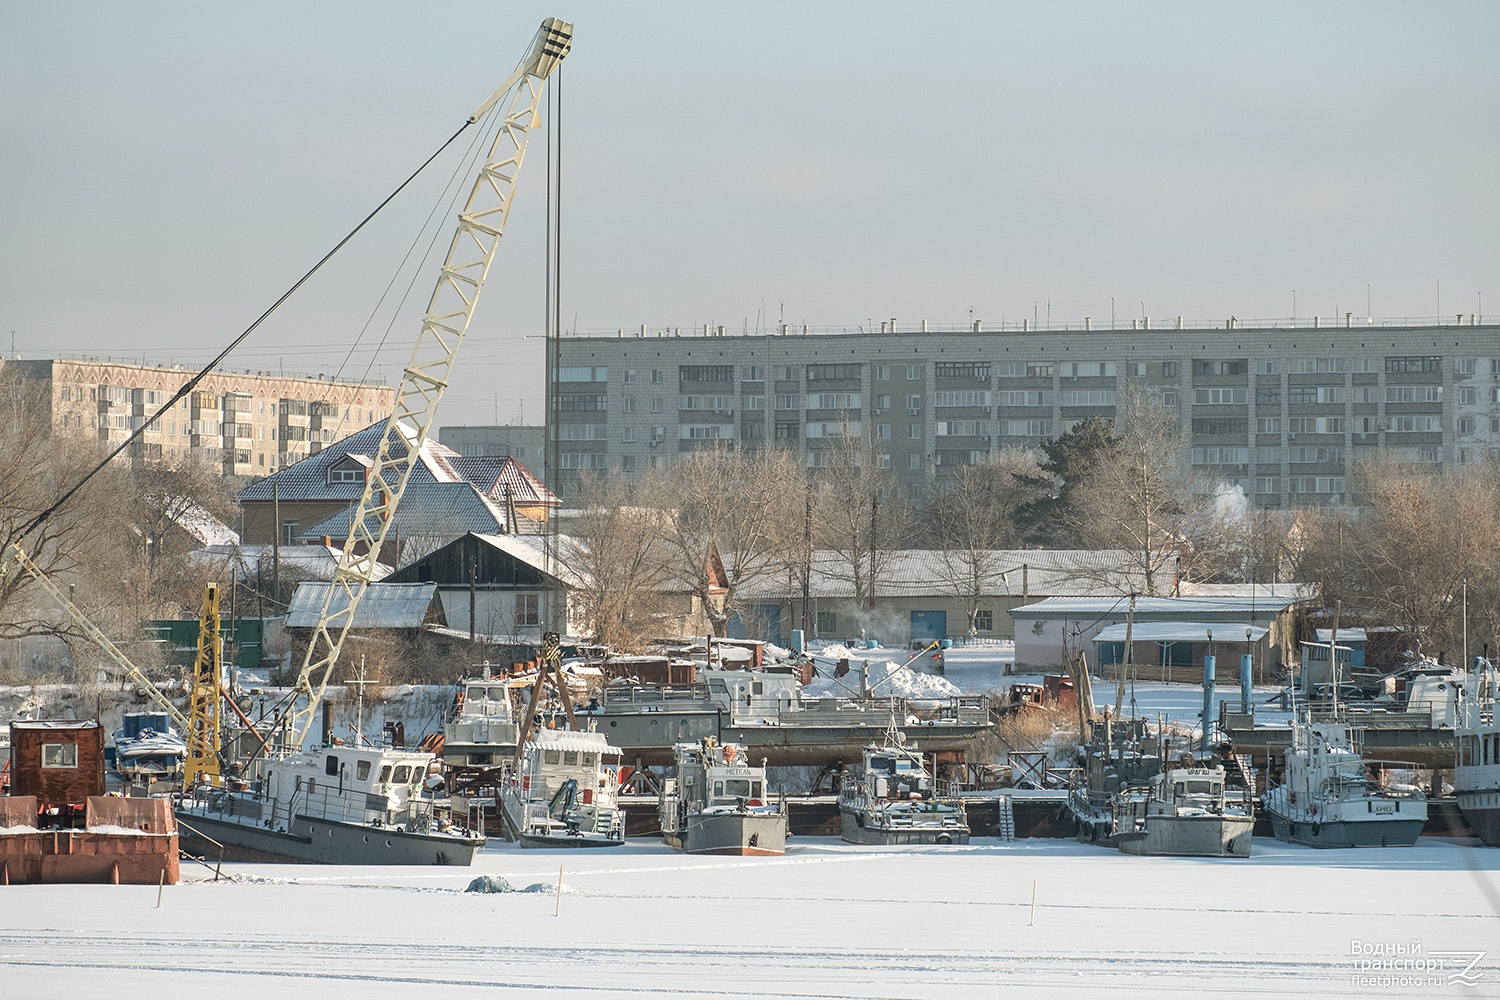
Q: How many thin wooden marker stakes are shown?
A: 3